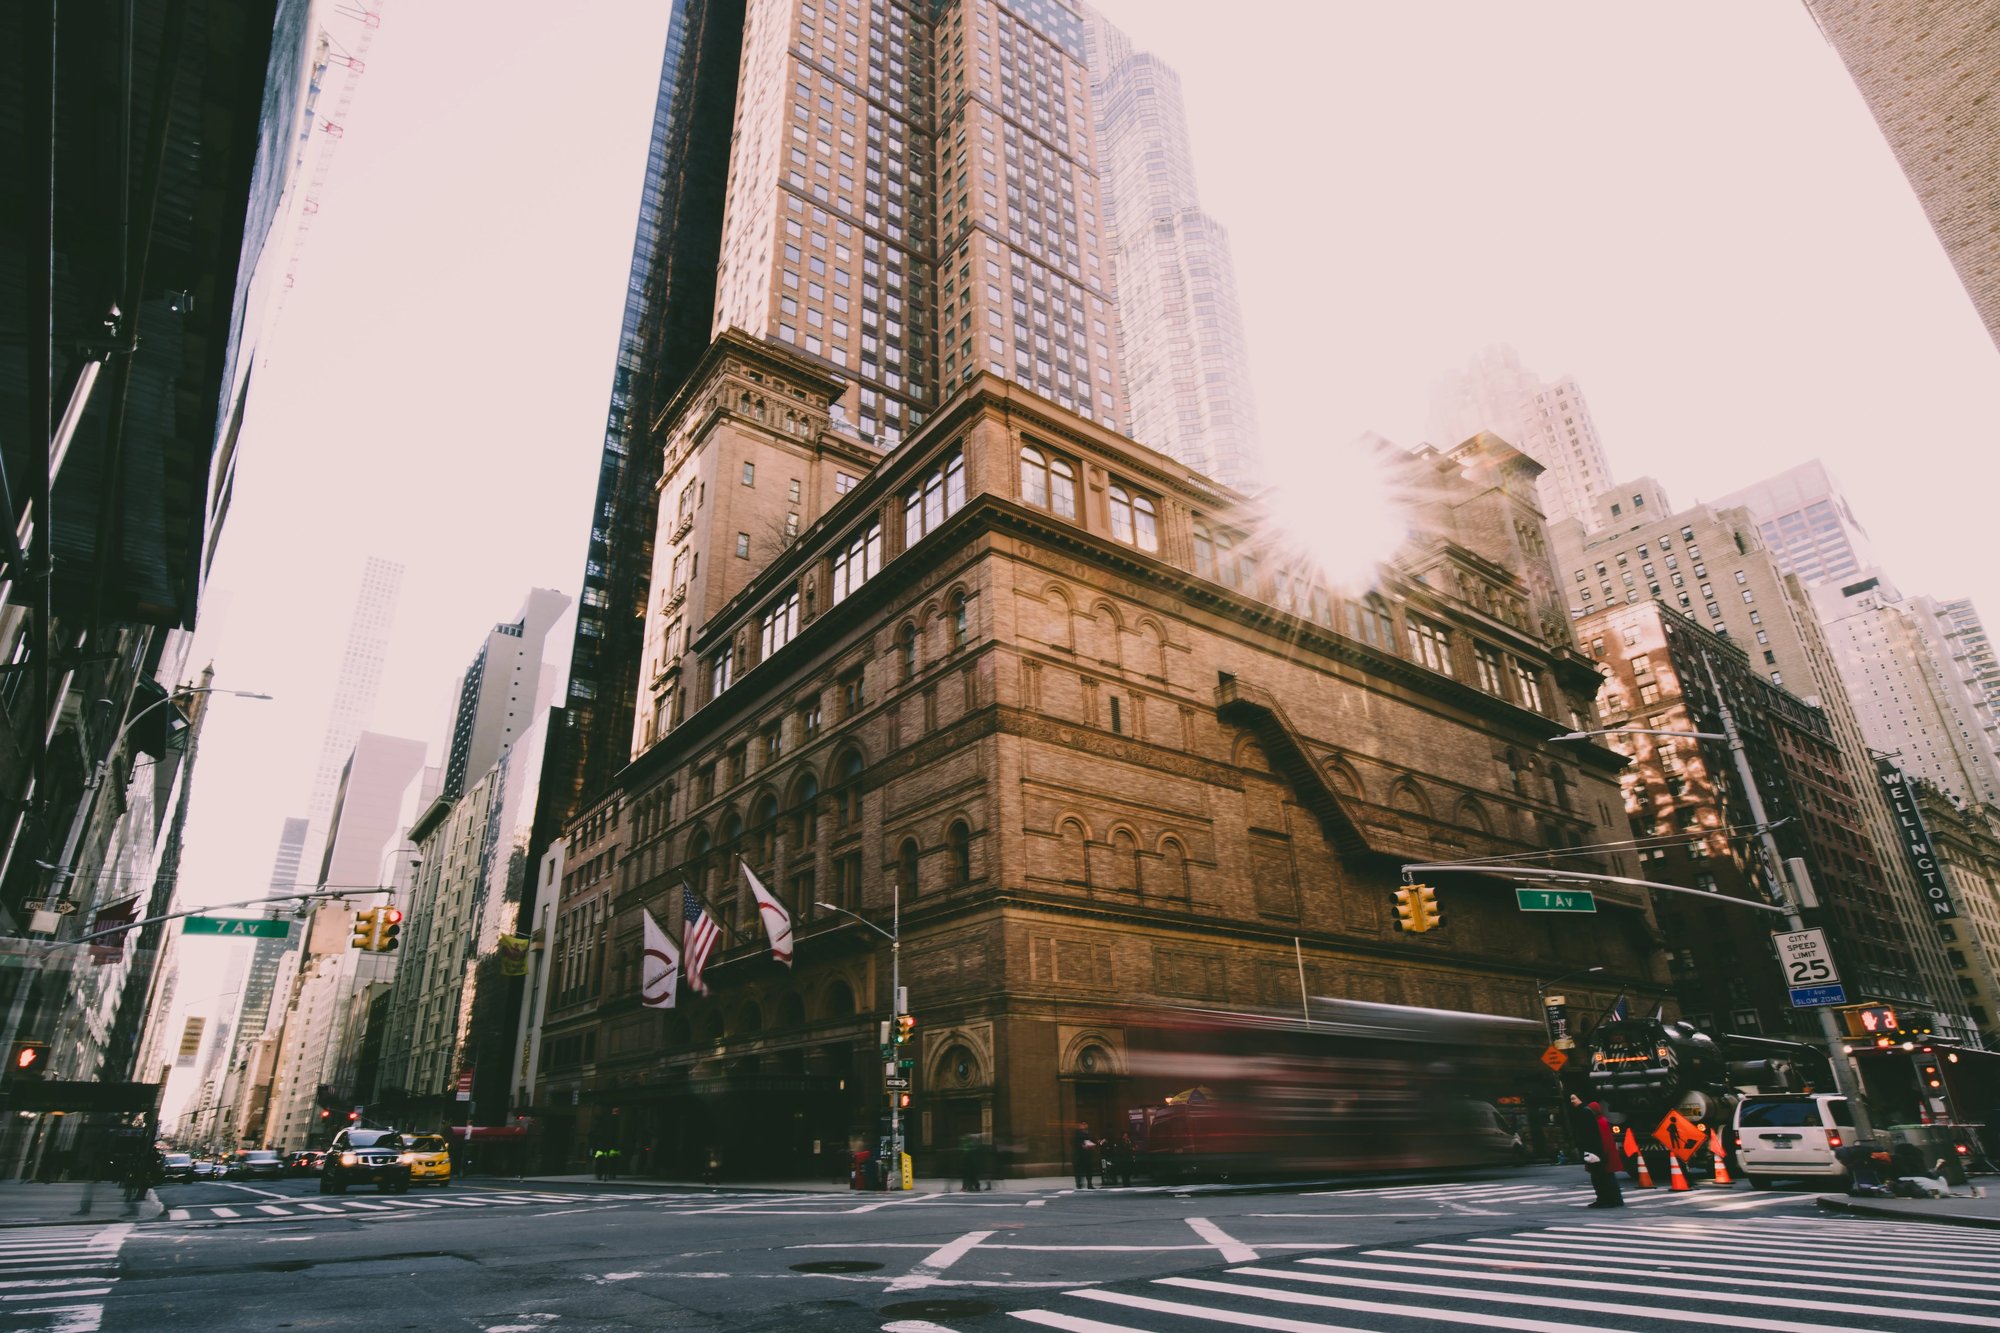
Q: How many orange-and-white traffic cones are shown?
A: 3